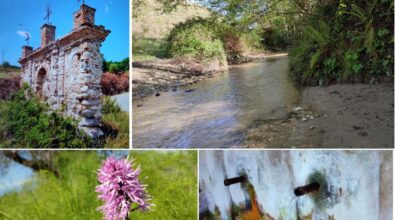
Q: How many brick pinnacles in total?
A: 3